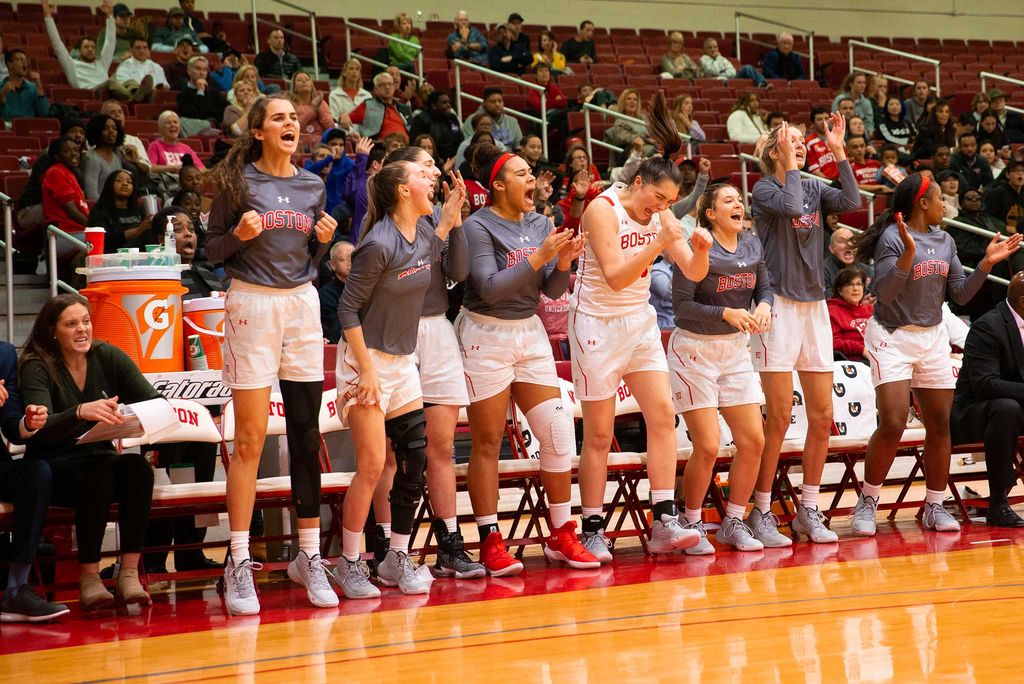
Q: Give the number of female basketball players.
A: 8